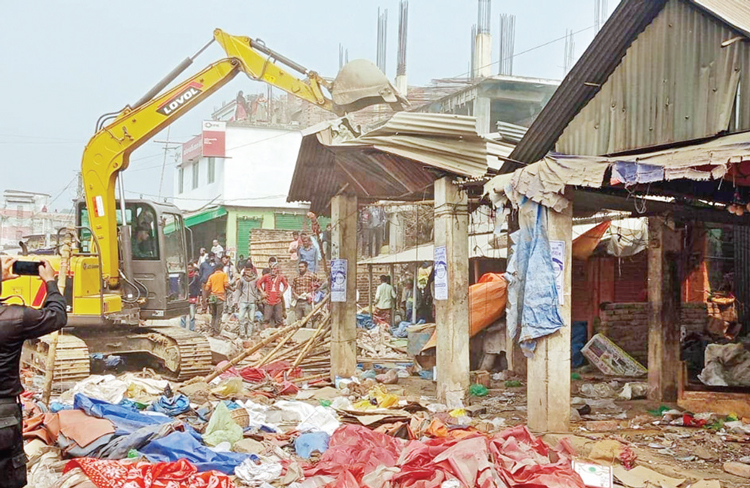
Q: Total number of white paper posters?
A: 3